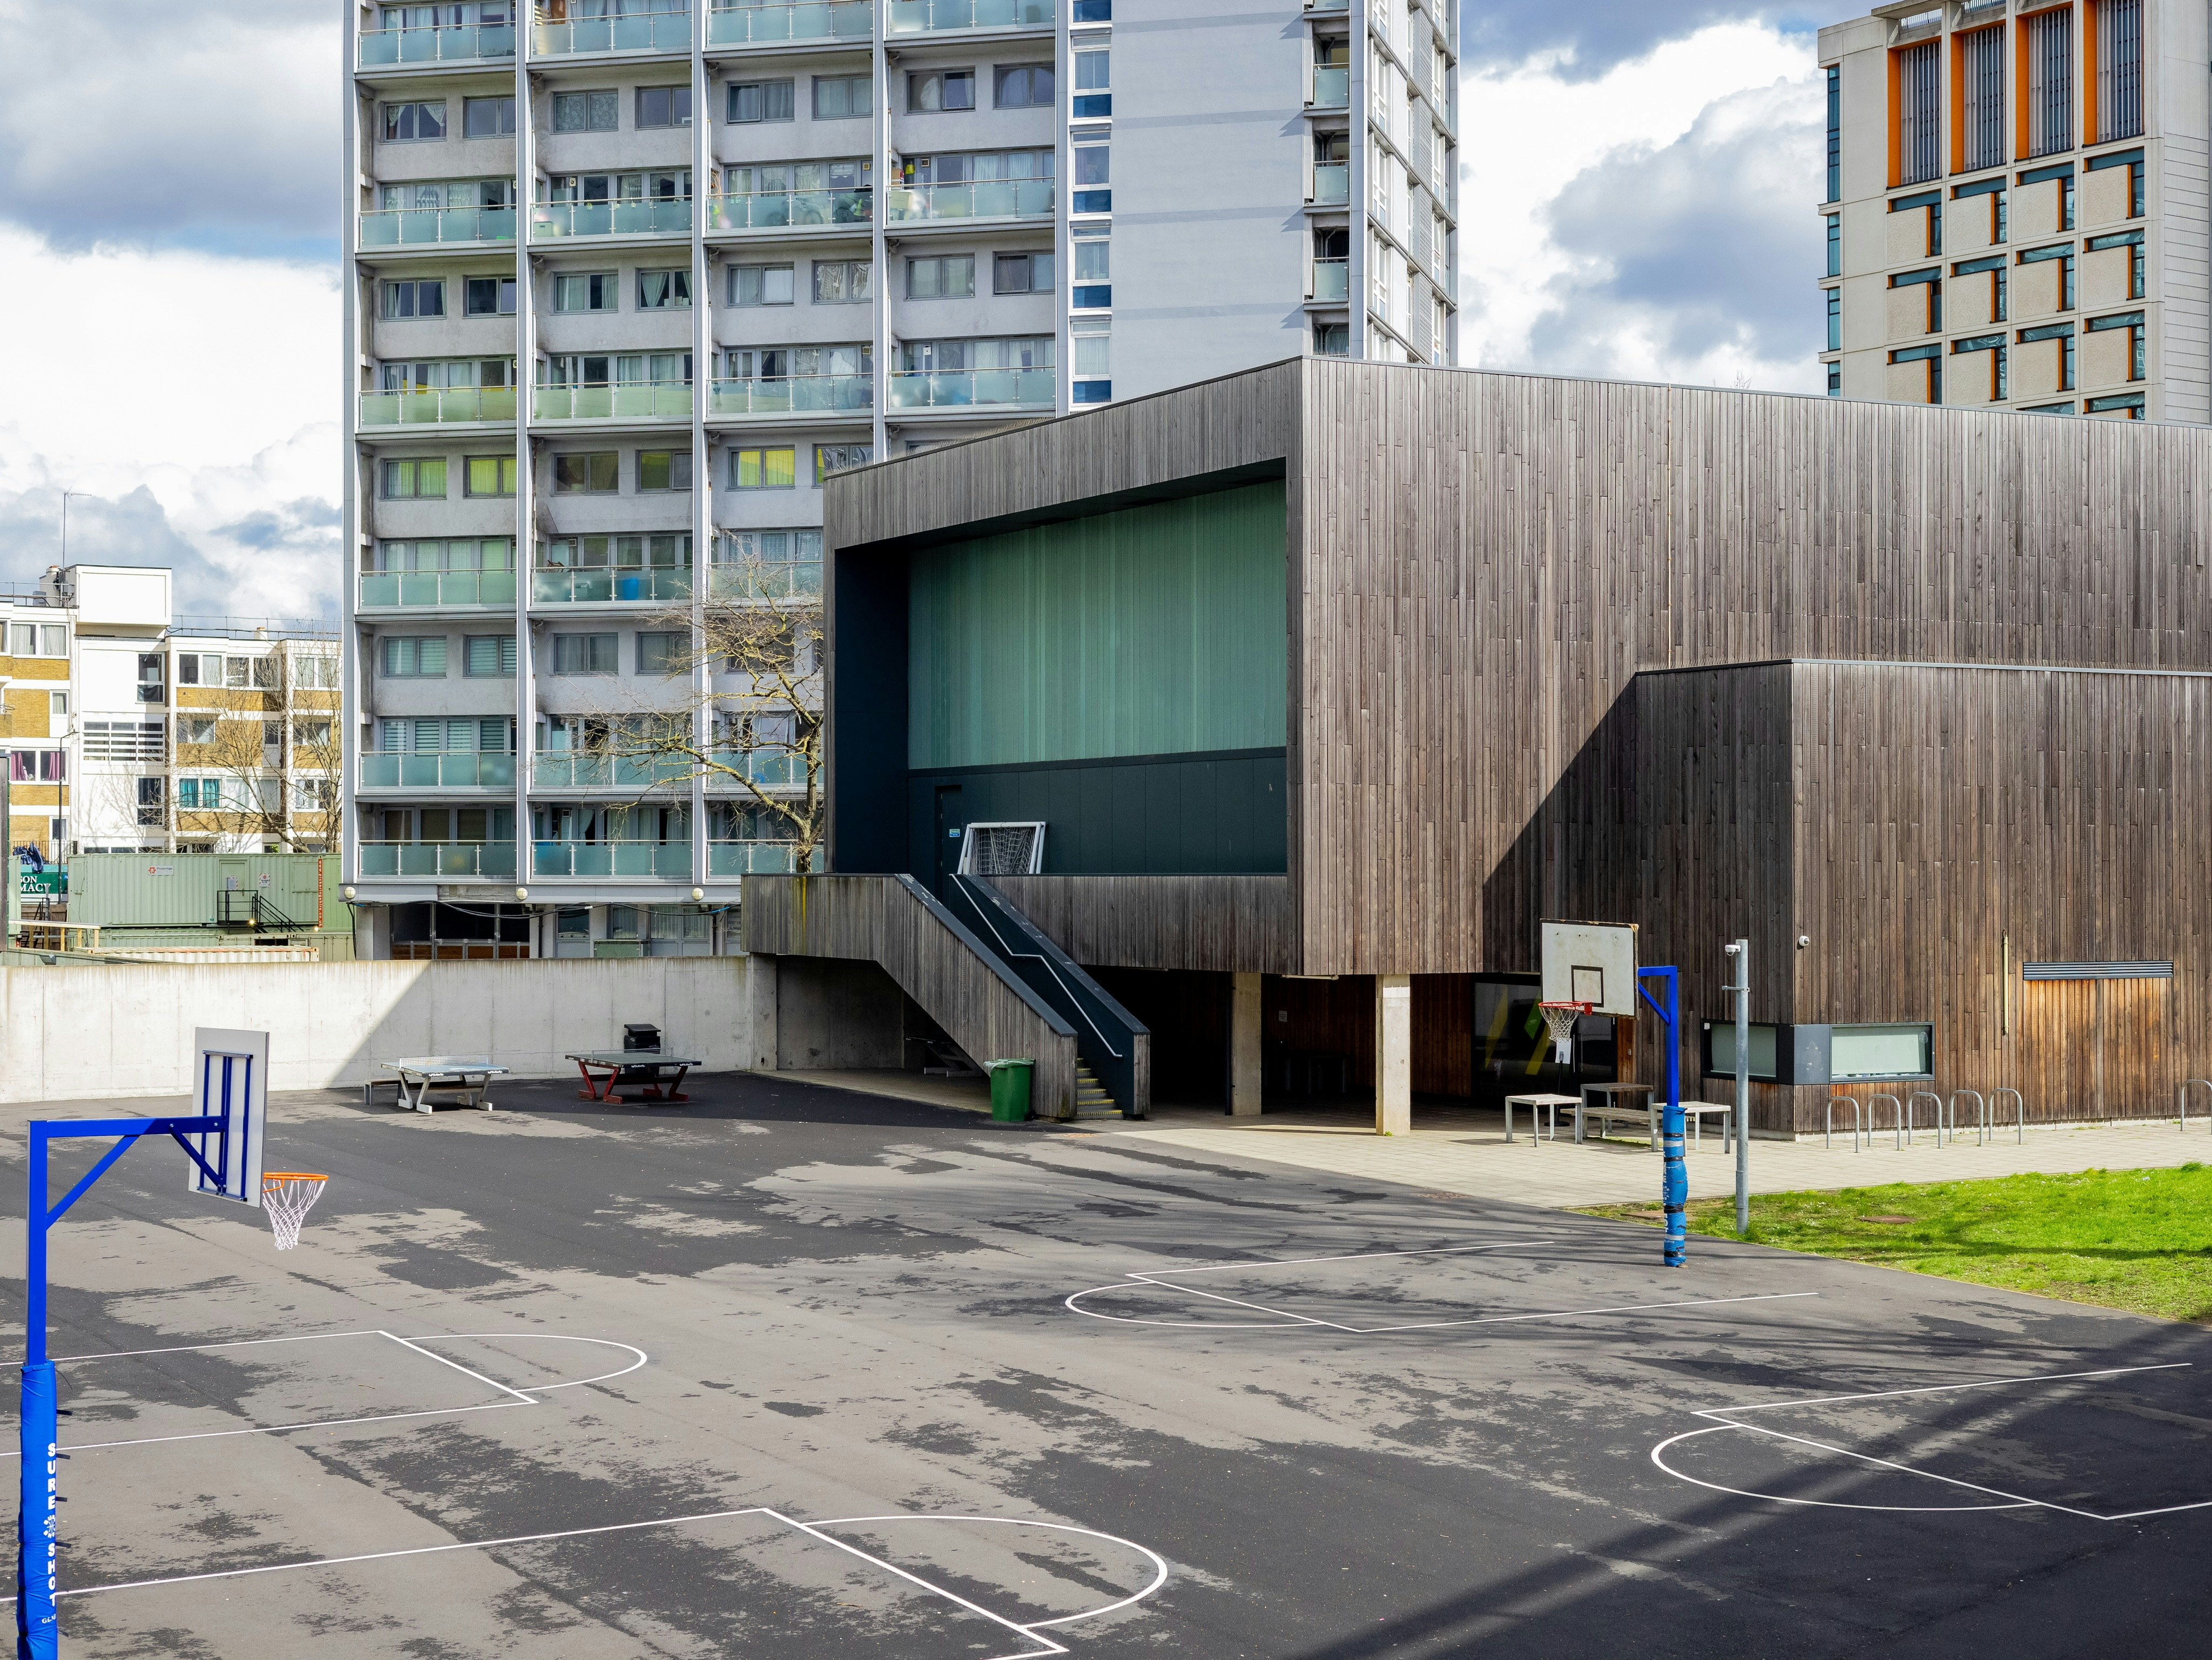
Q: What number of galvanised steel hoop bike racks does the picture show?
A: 6